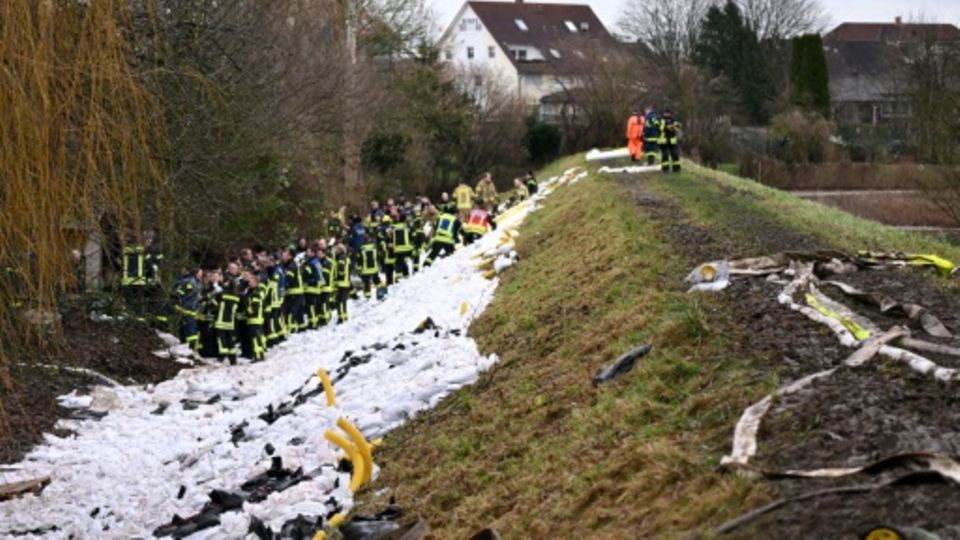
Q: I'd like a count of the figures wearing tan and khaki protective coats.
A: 3